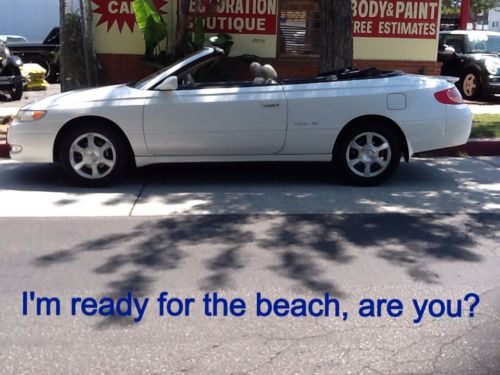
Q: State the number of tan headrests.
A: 2